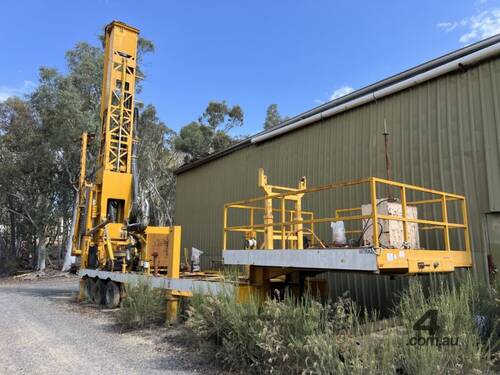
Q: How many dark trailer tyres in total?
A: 3